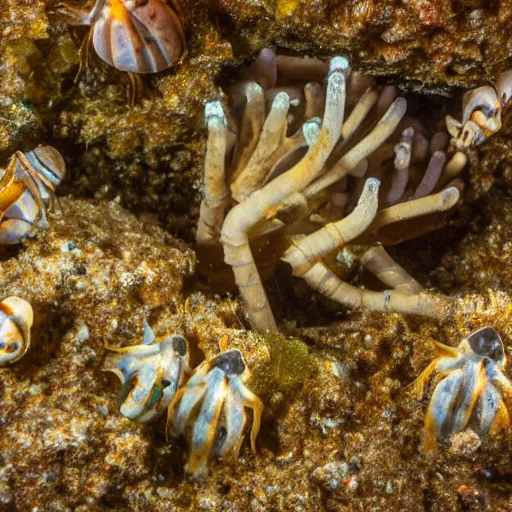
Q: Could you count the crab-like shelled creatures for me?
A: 7